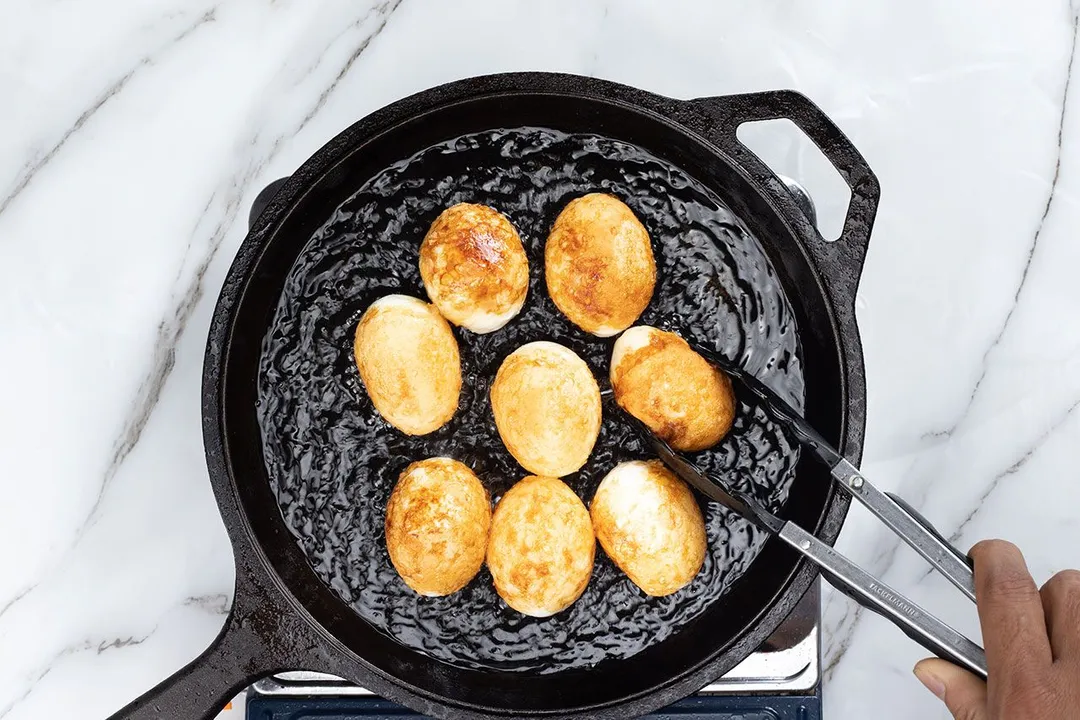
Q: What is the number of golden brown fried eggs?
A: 8